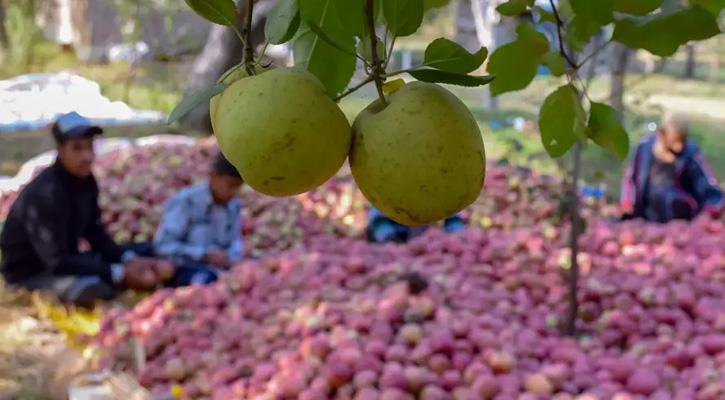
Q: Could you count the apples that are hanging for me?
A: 2